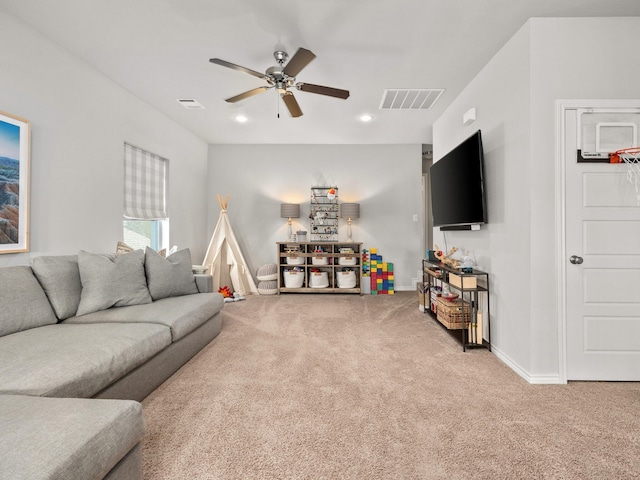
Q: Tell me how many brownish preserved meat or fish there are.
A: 0